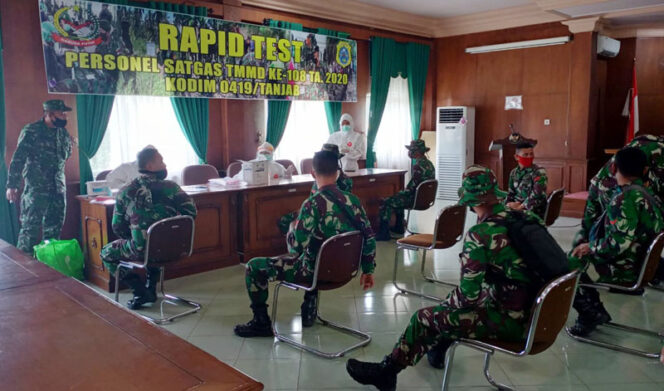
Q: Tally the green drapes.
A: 7